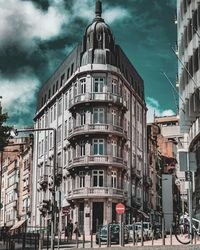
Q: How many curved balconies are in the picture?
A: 4